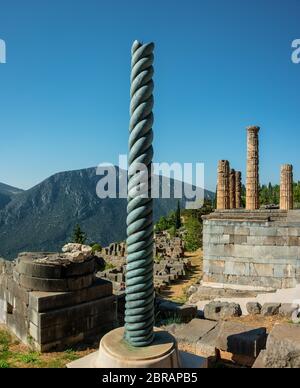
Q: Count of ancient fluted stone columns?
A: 5